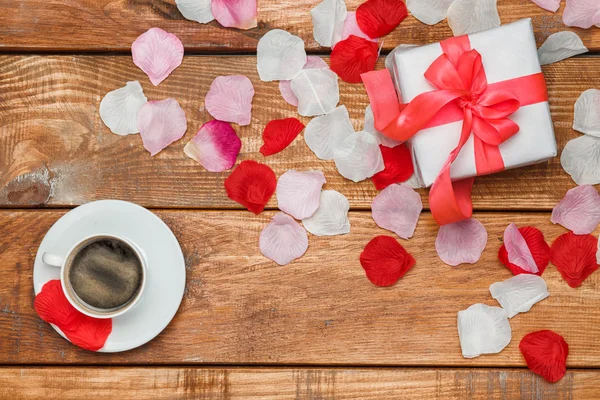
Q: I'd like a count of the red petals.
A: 11